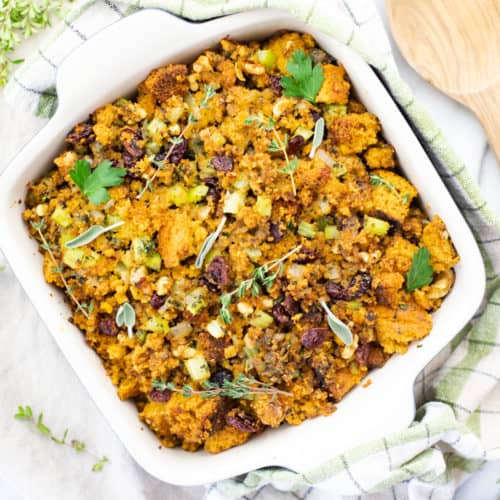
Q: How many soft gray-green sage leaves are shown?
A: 5